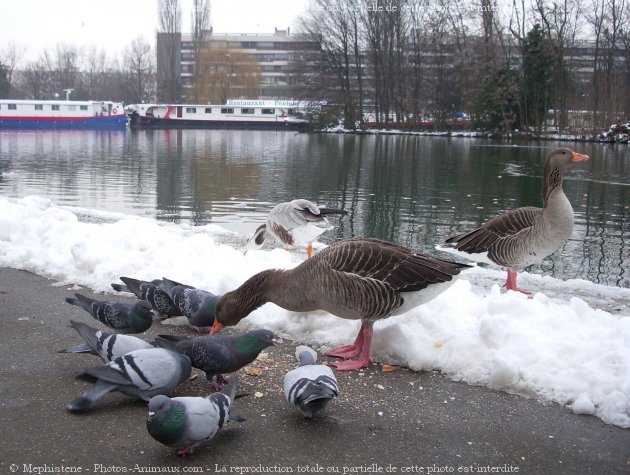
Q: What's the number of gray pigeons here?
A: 8